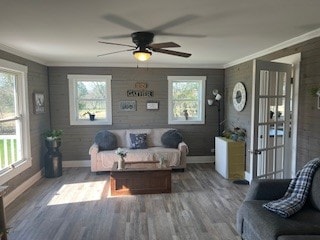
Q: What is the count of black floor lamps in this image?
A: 1